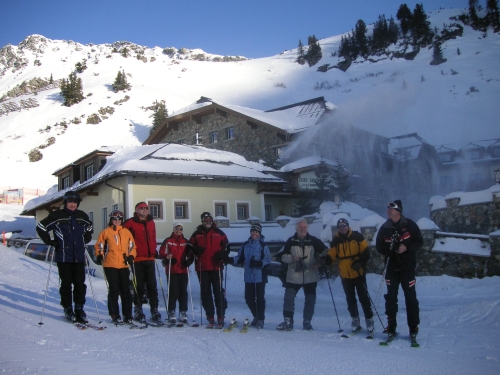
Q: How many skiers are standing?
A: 9